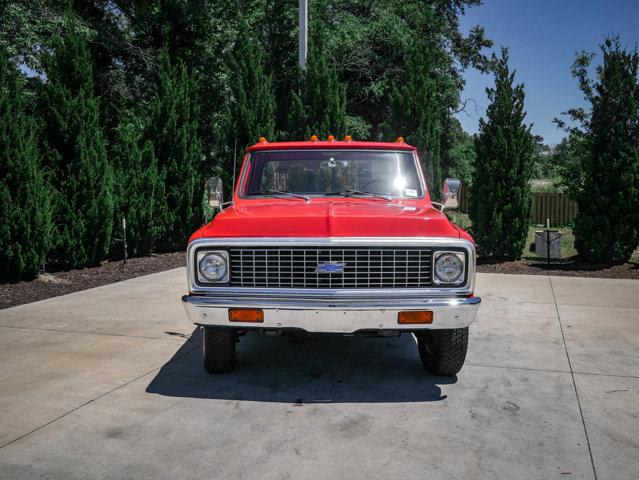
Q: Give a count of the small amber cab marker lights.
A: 5